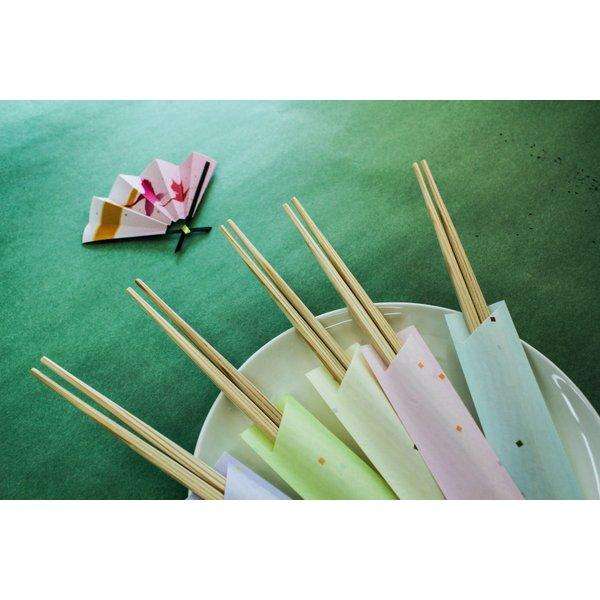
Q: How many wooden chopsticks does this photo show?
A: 10